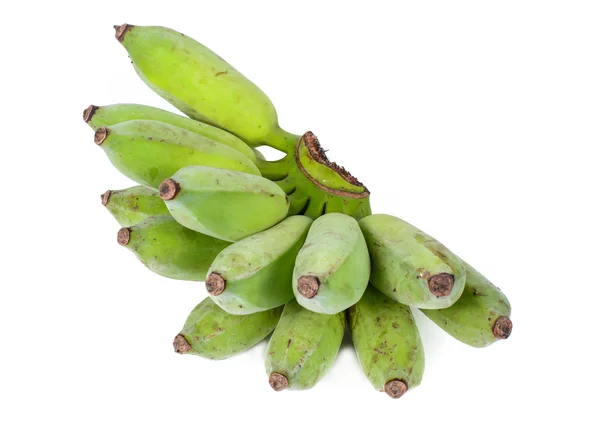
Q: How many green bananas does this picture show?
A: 13